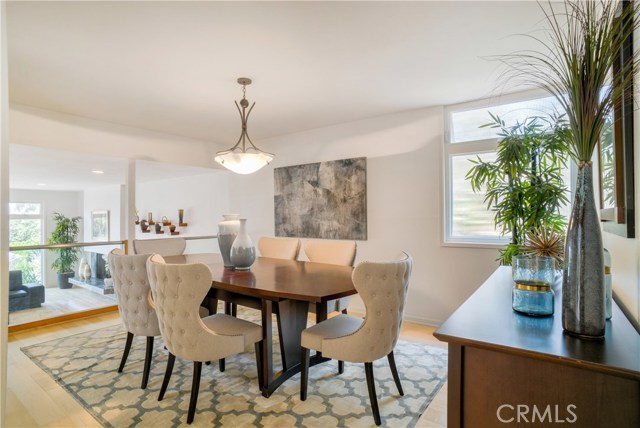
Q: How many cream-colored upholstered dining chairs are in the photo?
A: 6